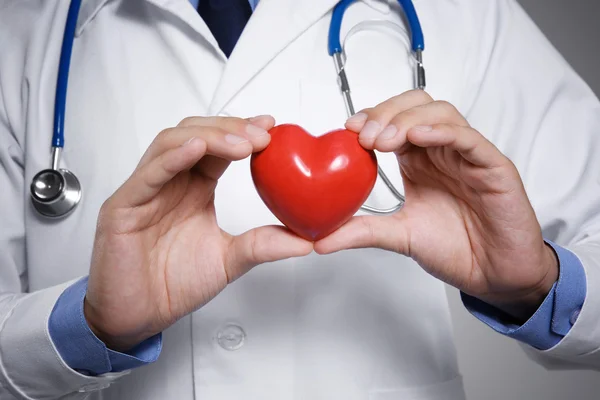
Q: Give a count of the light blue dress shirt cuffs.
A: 2